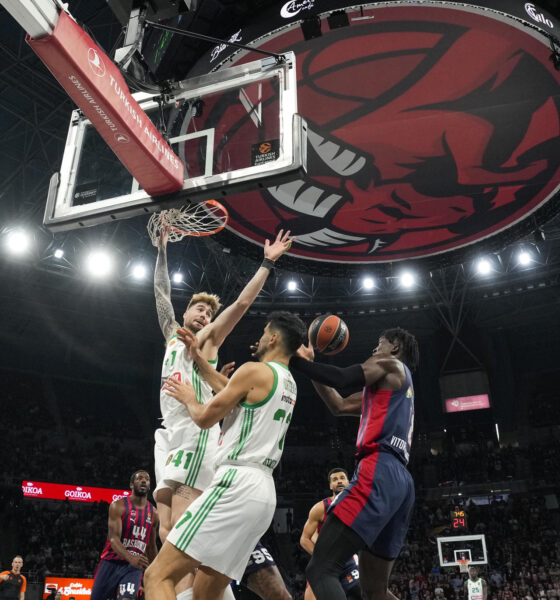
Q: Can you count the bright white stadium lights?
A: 10